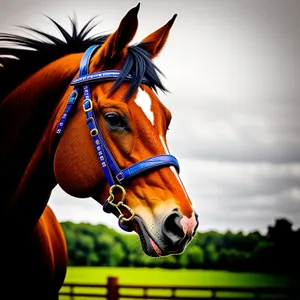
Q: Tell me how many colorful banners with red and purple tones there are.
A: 0